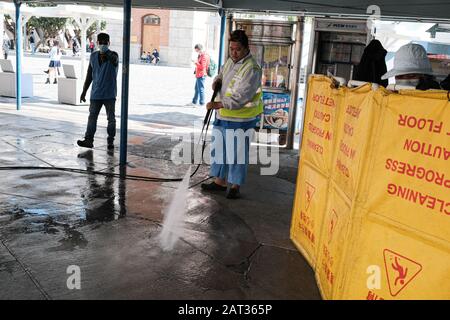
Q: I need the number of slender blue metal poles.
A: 3